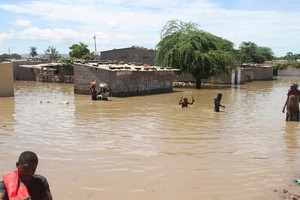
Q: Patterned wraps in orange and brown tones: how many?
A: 1